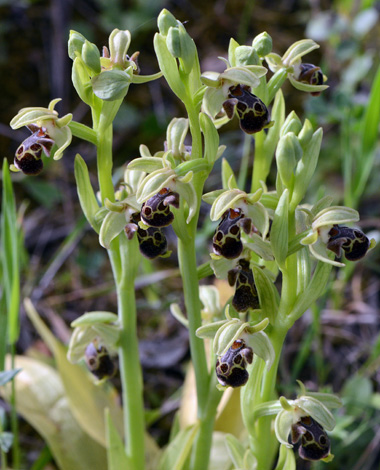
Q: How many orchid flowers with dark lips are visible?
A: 11